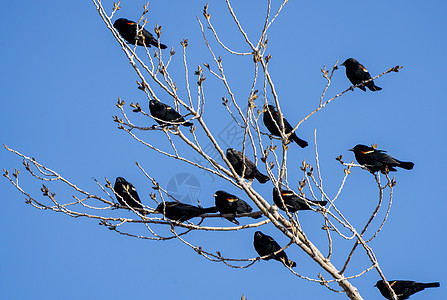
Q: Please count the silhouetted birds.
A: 12